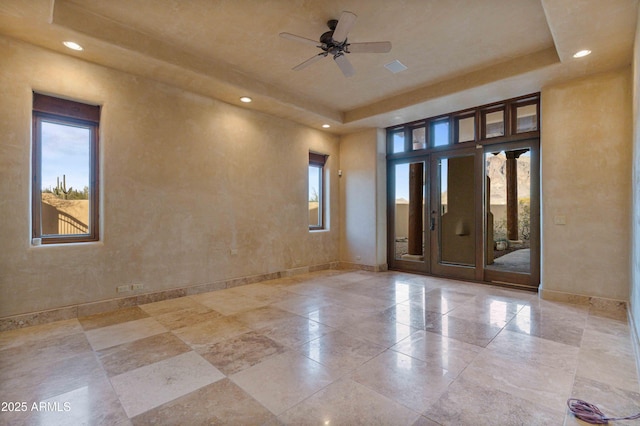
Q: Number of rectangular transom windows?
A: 6